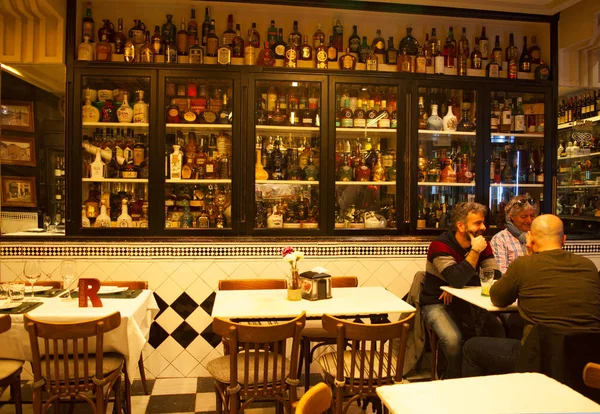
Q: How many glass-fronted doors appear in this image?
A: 6